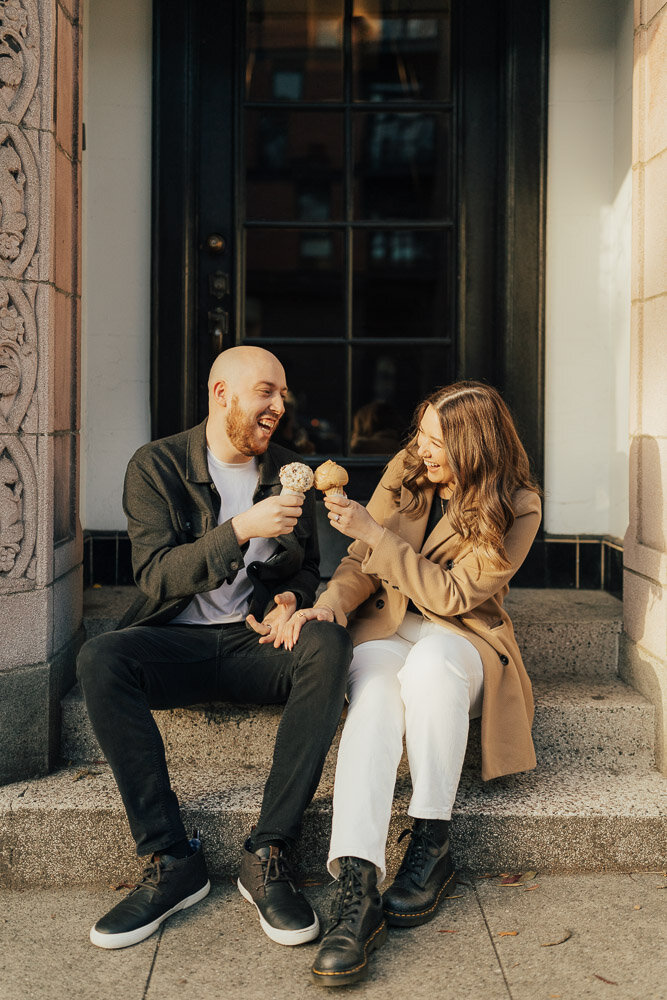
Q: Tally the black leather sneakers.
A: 2